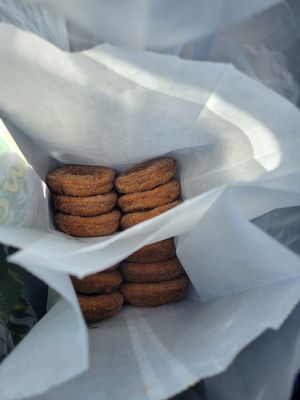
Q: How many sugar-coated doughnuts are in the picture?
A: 12